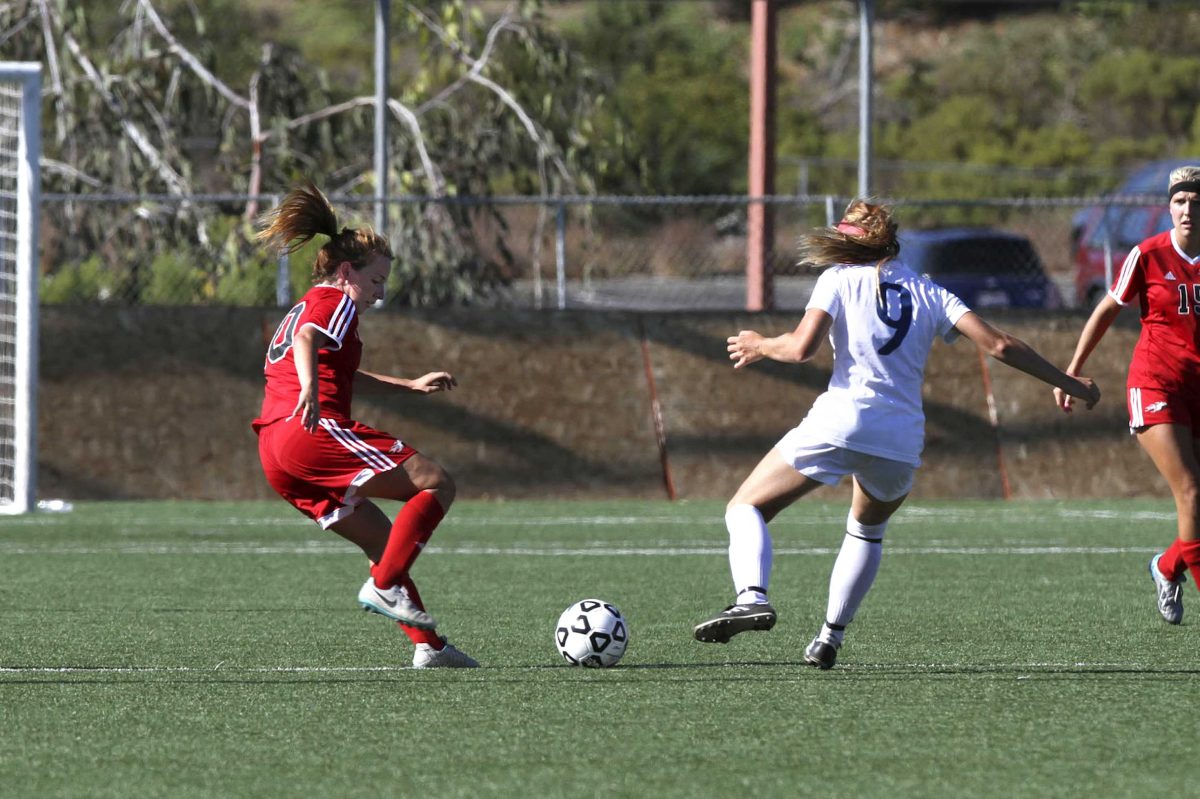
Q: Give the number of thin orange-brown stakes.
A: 2